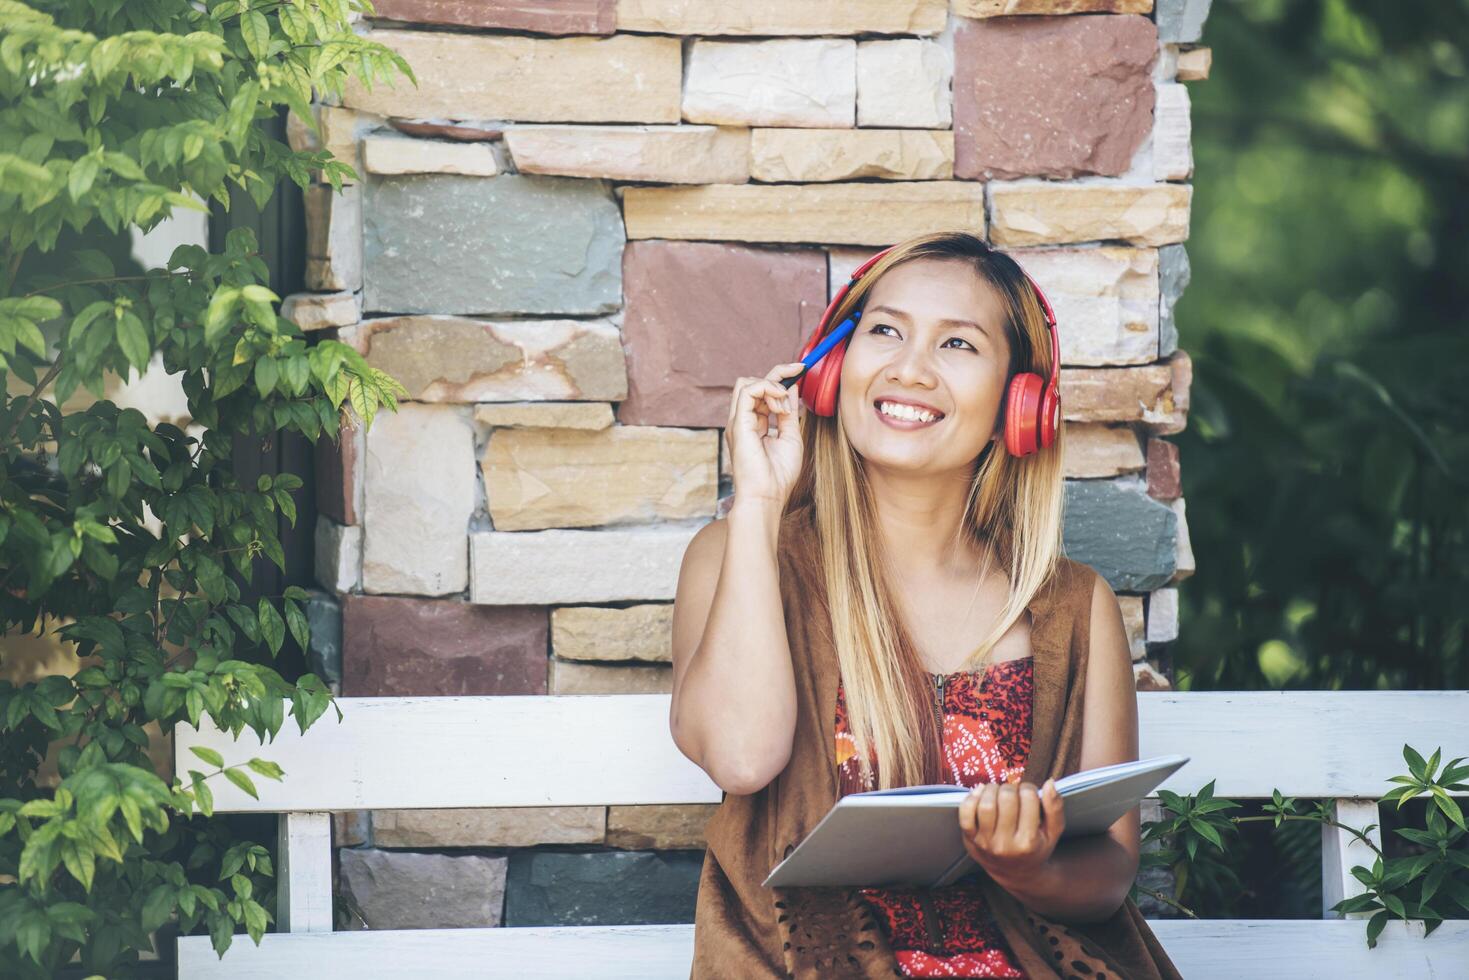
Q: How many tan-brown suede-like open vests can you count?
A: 1